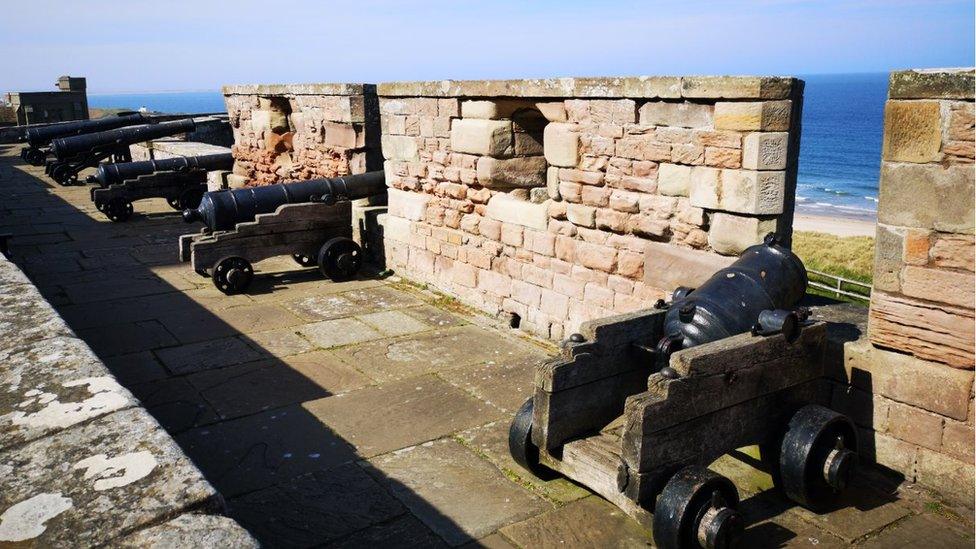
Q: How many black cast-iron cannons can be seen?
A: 5